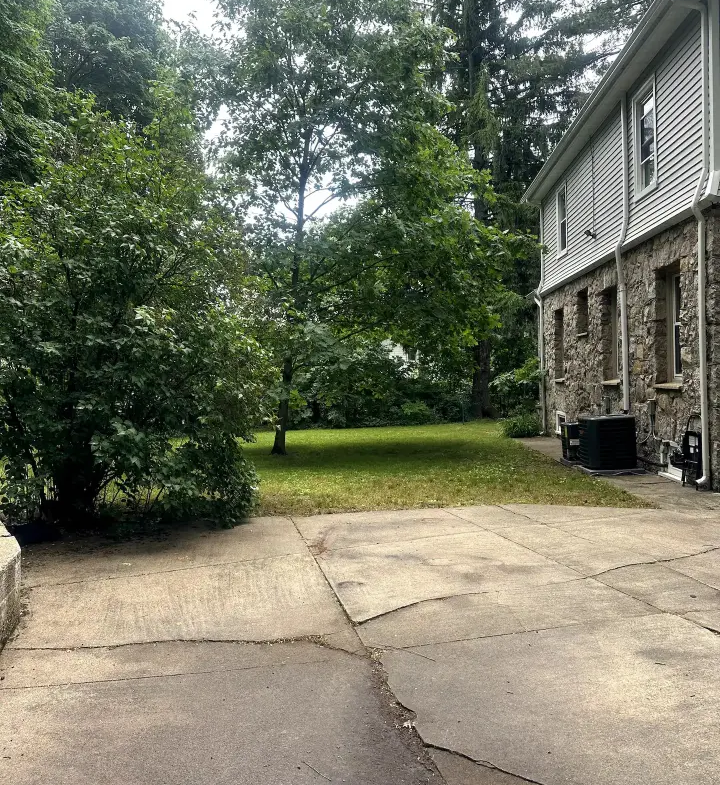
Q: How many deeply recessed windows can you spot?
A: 4